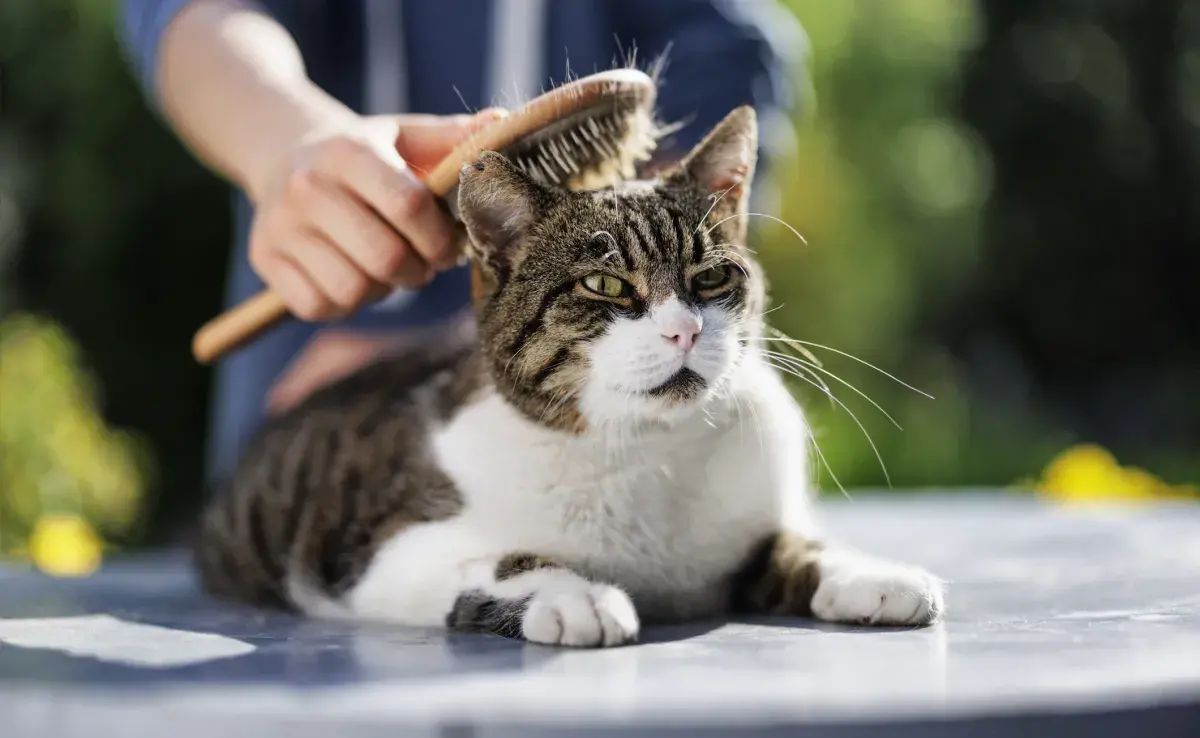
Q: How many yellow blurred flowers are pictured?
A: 2